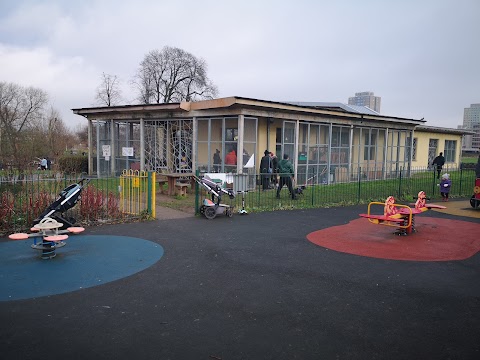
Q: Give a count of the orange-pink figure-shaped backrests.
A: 2